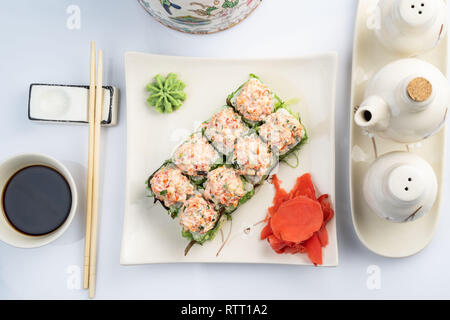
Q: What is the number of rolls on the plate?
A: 8